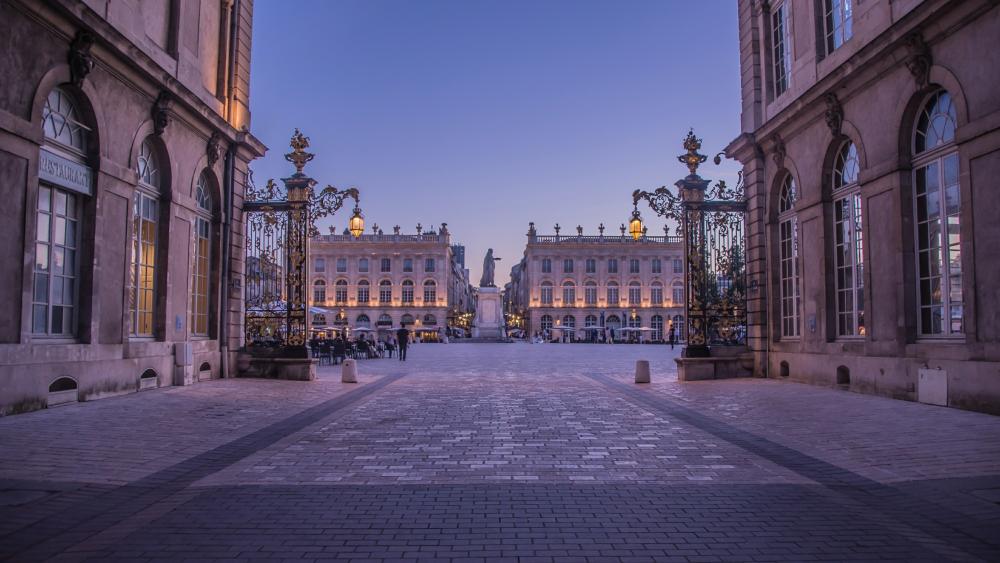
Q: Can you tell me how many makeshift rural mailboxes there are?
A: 0